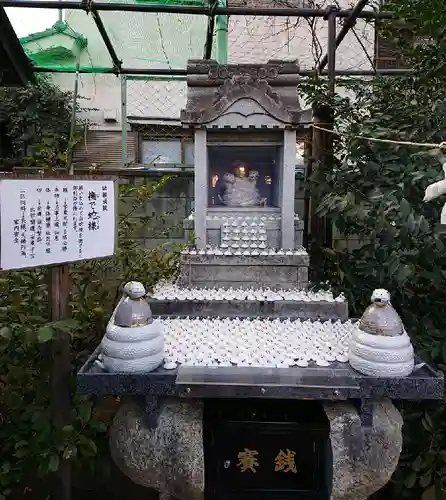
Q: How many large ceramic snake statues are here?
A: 2